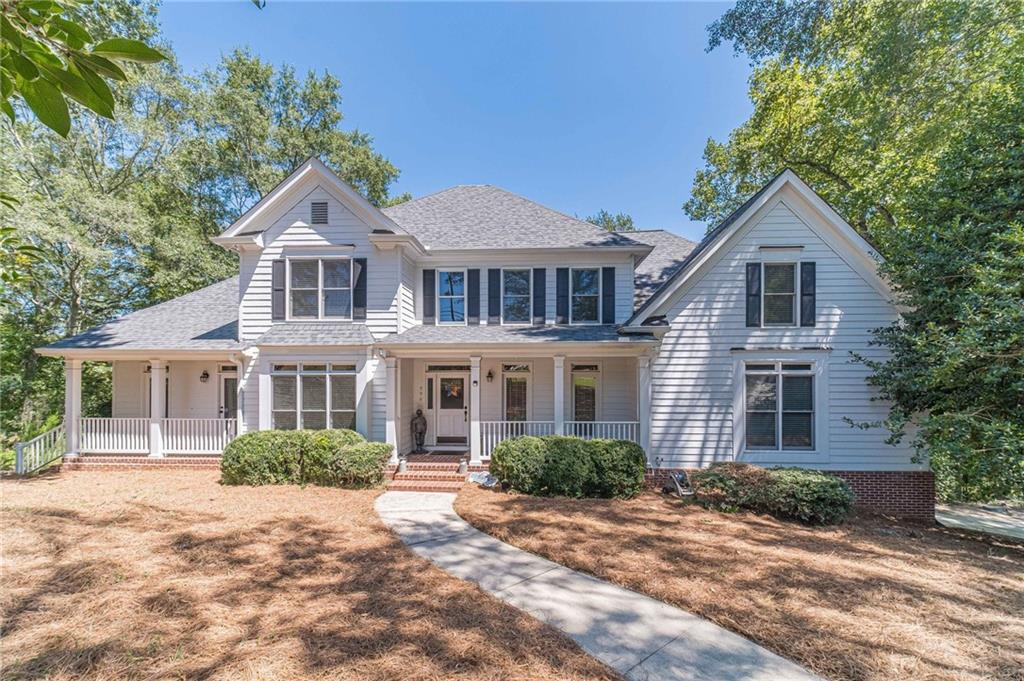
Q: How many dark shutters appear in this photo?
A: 10